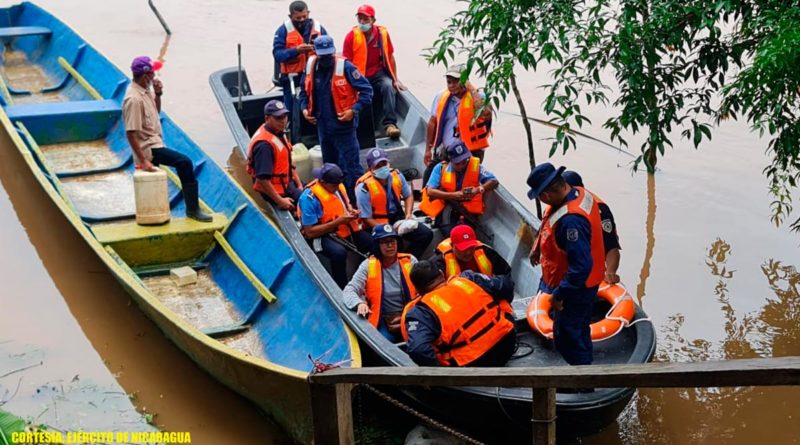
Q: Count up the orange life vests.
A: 13